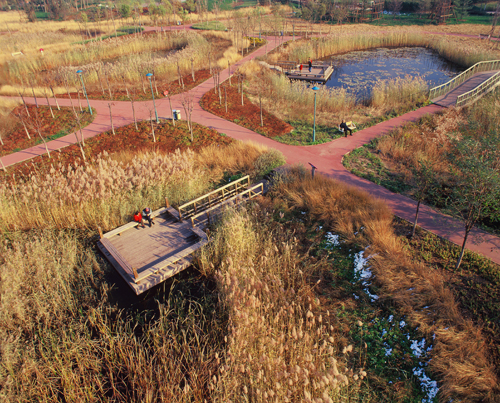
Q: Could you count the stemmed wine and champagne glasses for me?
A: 0